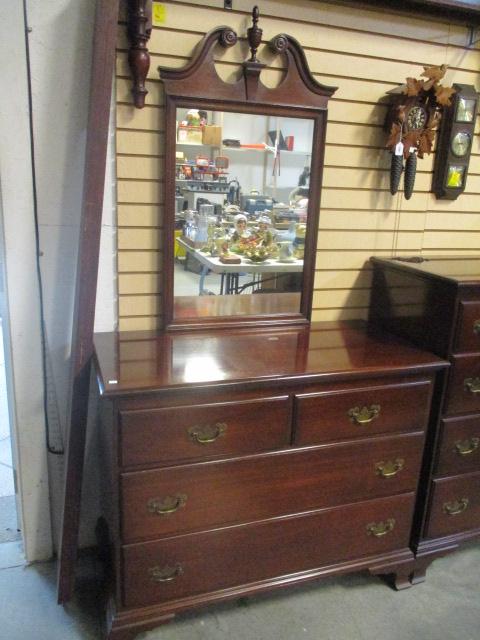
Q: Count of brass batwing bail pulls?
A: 10